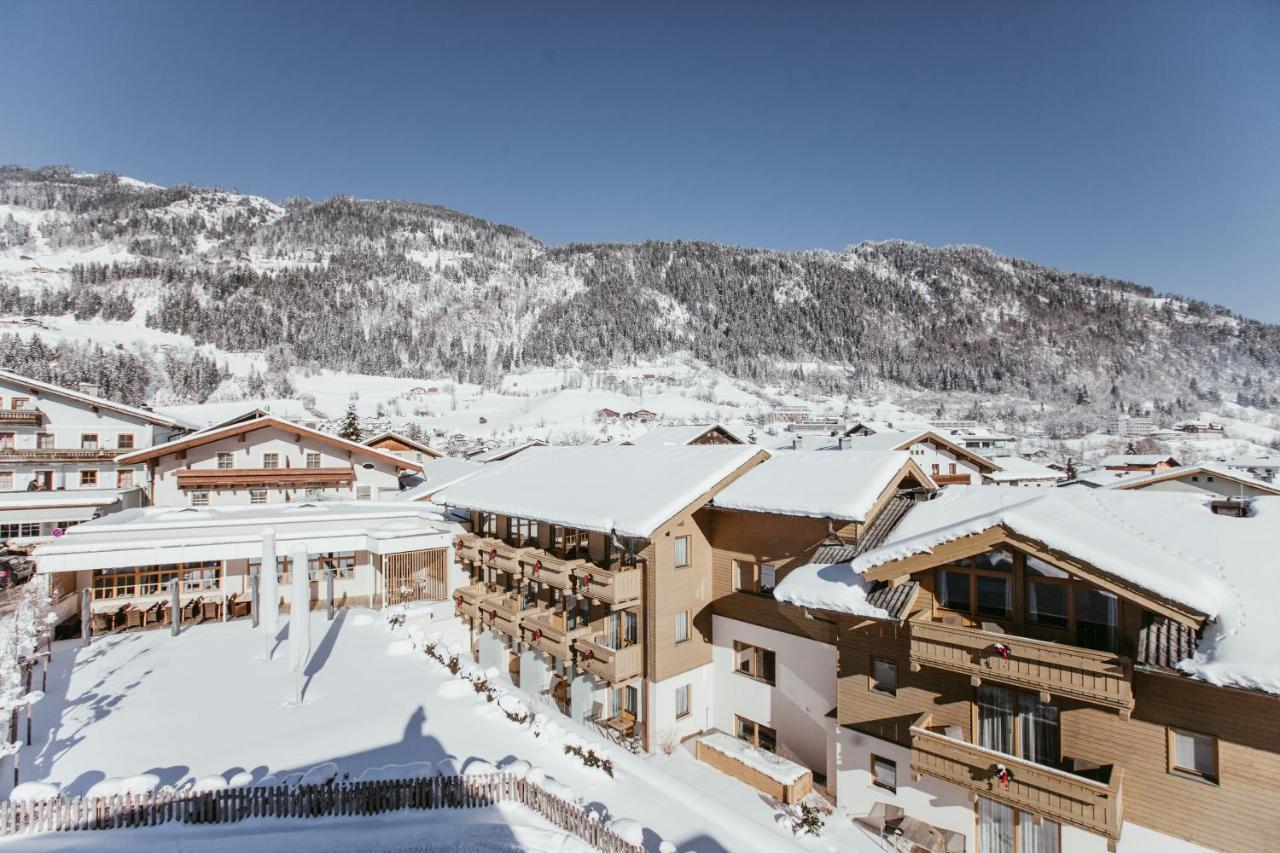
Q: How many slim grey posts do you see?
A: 4